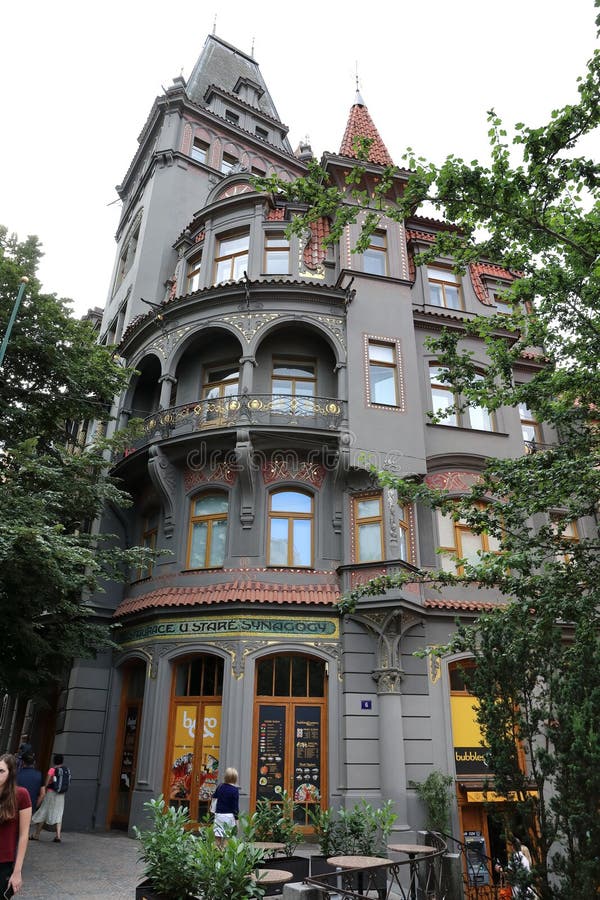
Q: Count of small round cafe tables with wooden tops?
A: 4